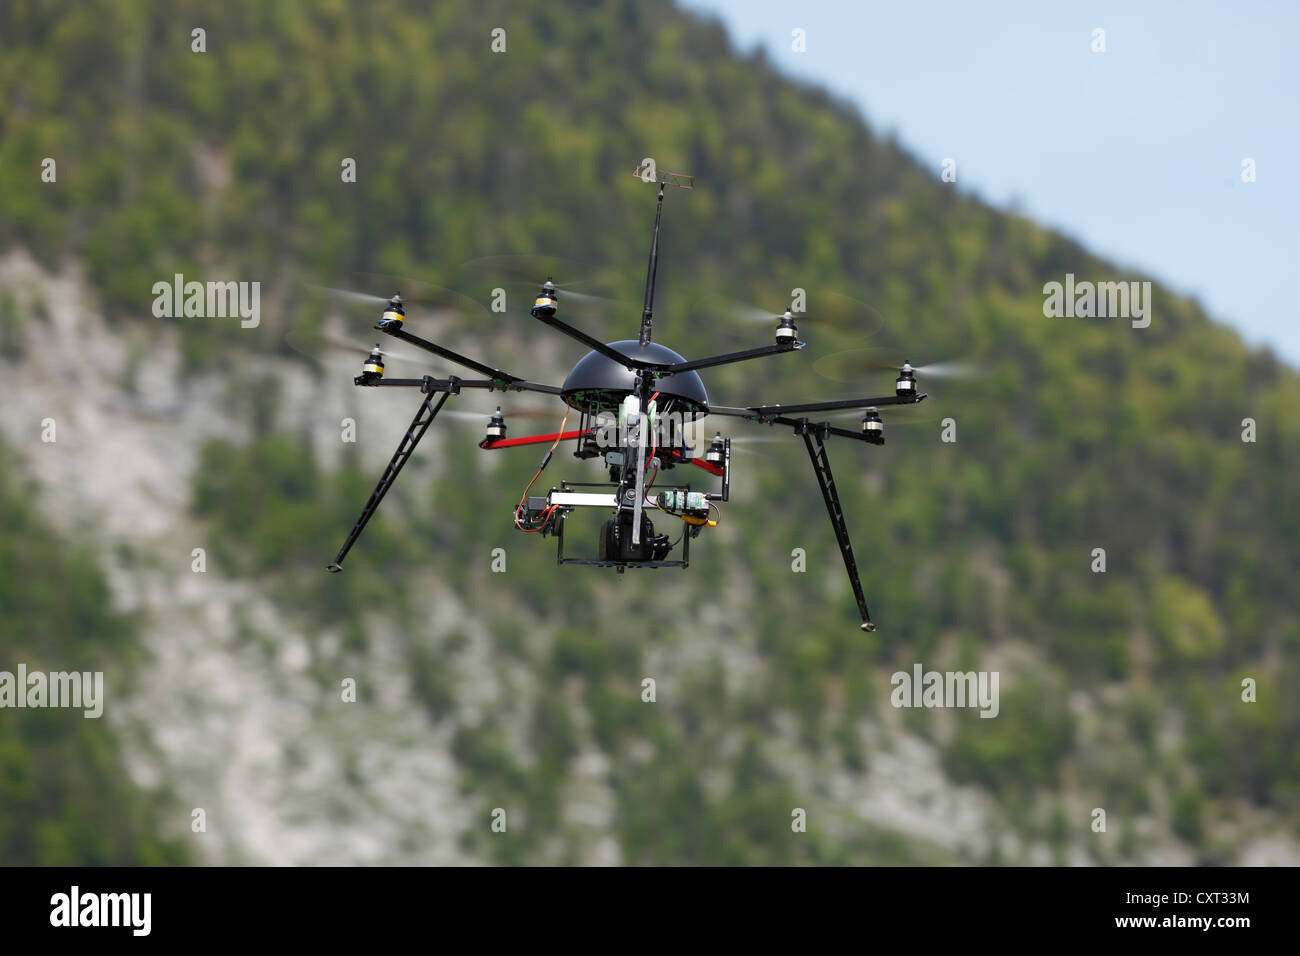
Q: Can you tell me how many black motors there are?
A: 8